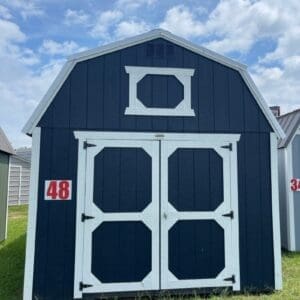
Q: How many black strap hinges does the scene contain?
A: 6